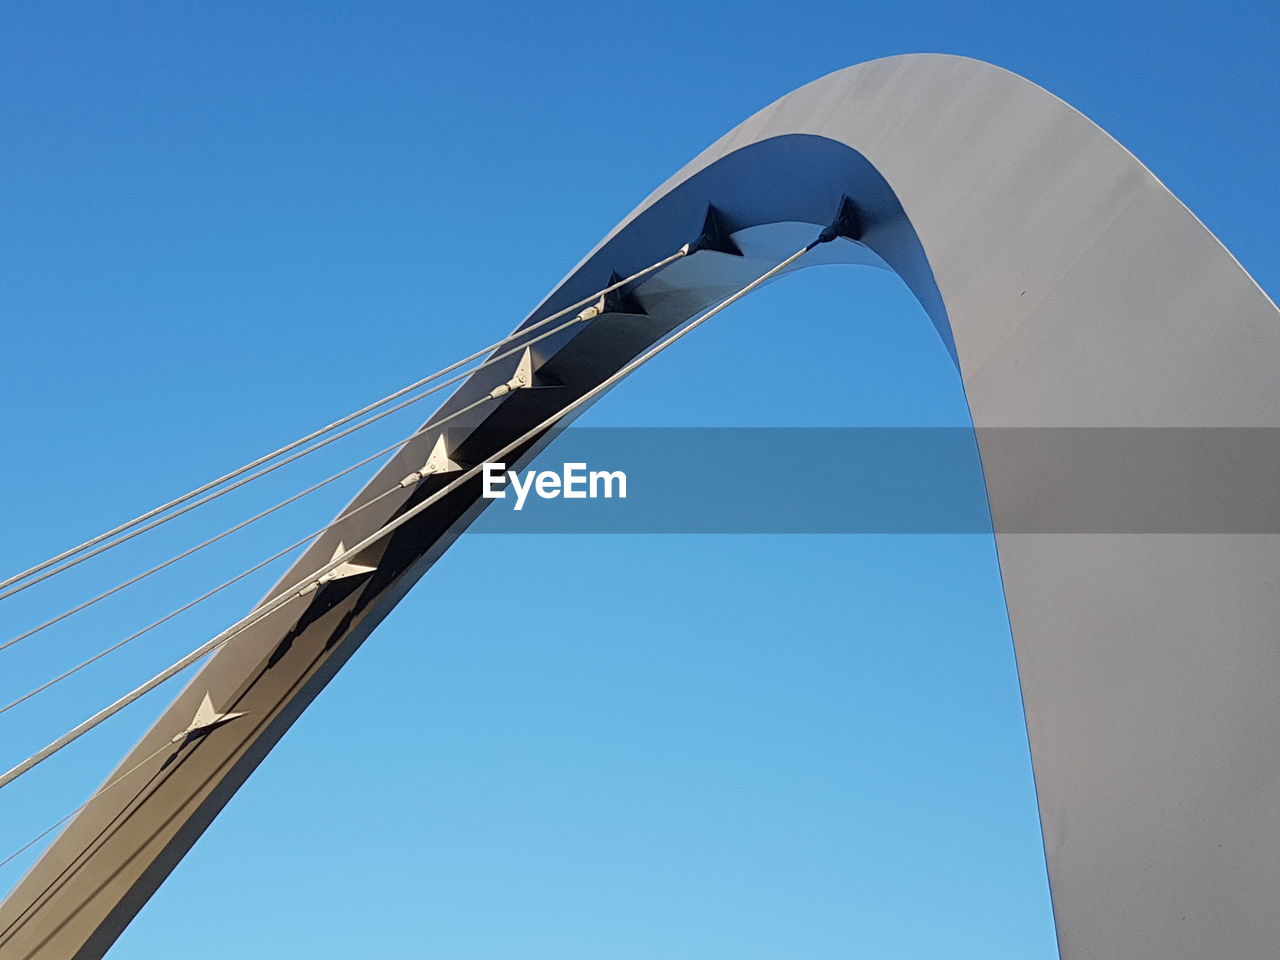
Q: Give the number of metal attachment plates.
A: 7